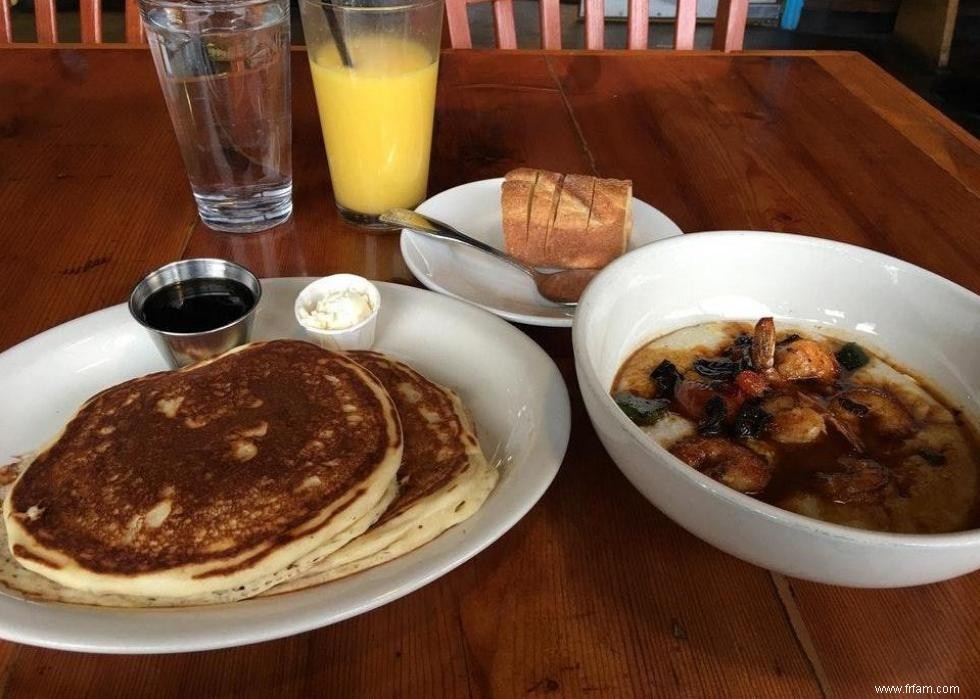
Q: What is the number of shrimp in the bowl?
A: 5